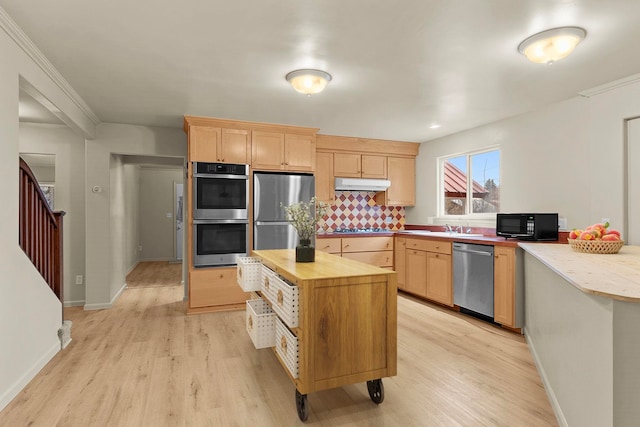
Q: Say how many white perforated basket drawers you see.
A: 5